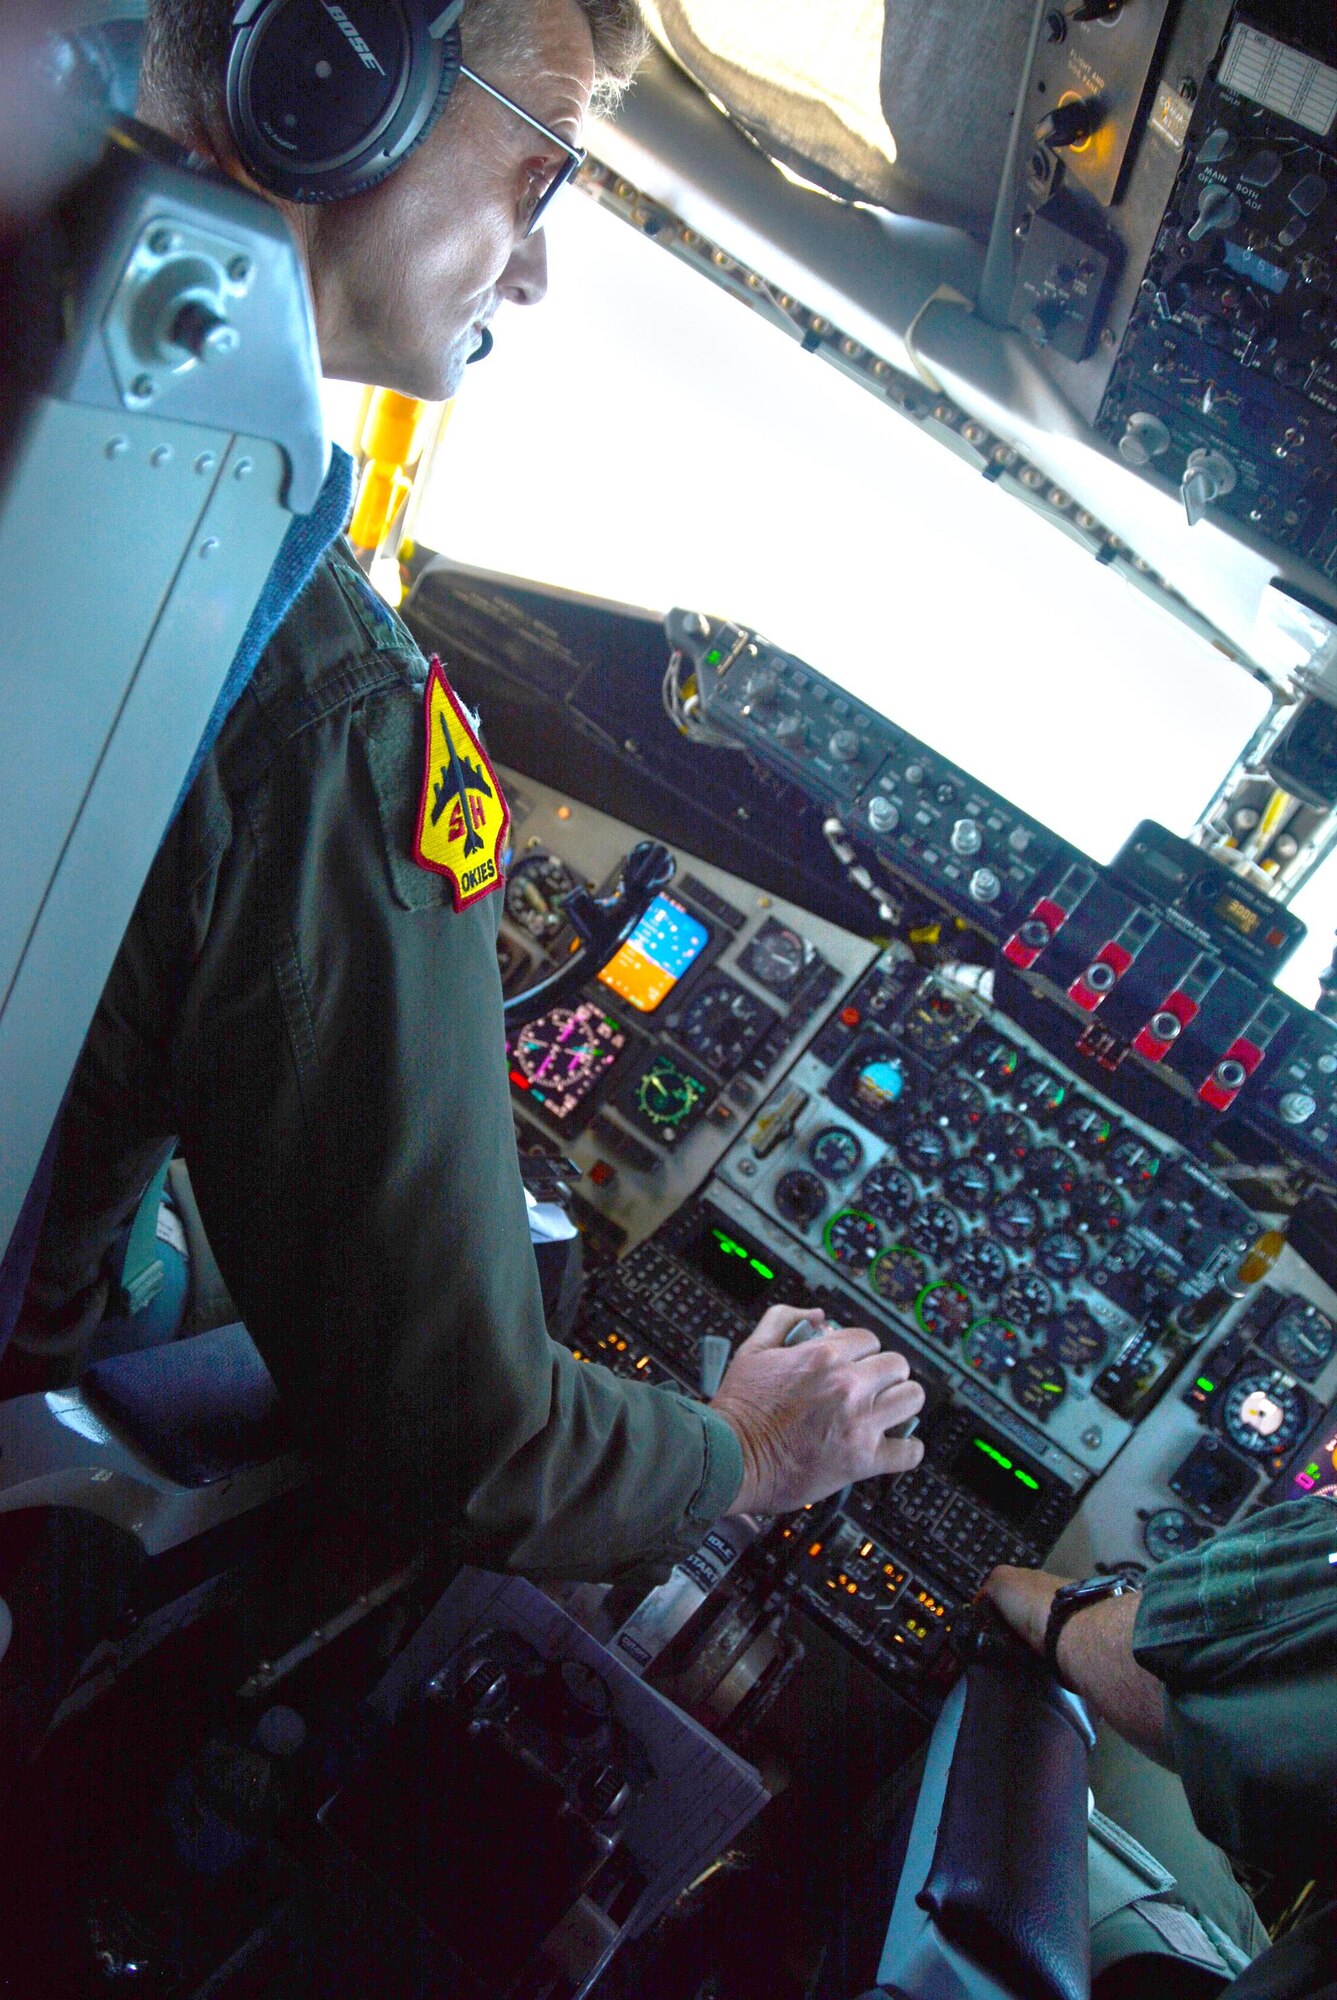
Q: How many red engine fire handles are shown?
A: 4